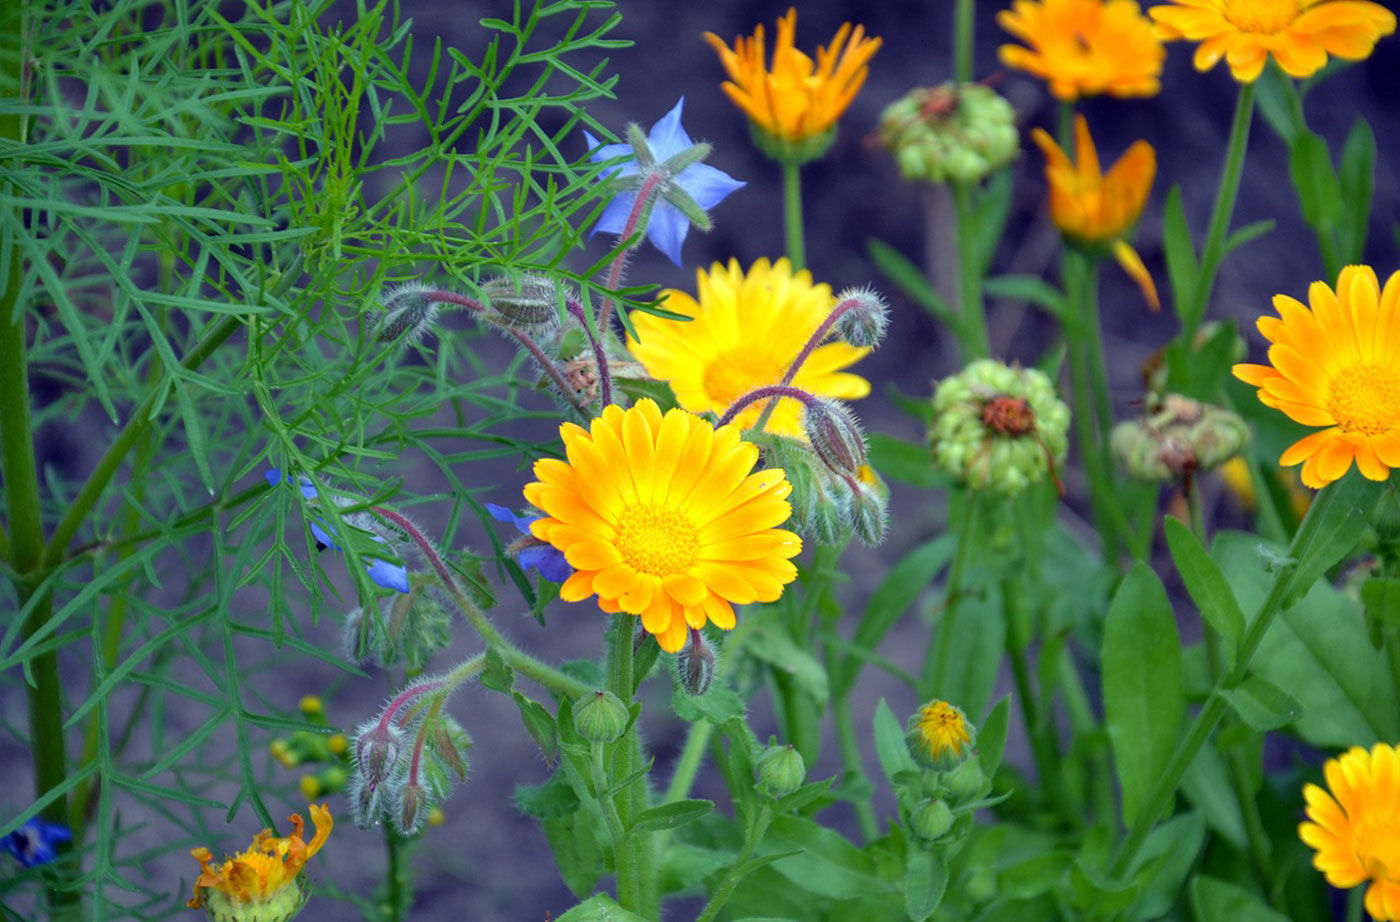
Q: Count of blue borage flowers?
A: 4